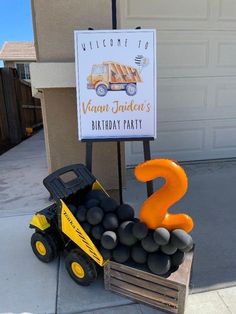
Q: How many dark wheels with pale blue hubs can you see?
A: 2